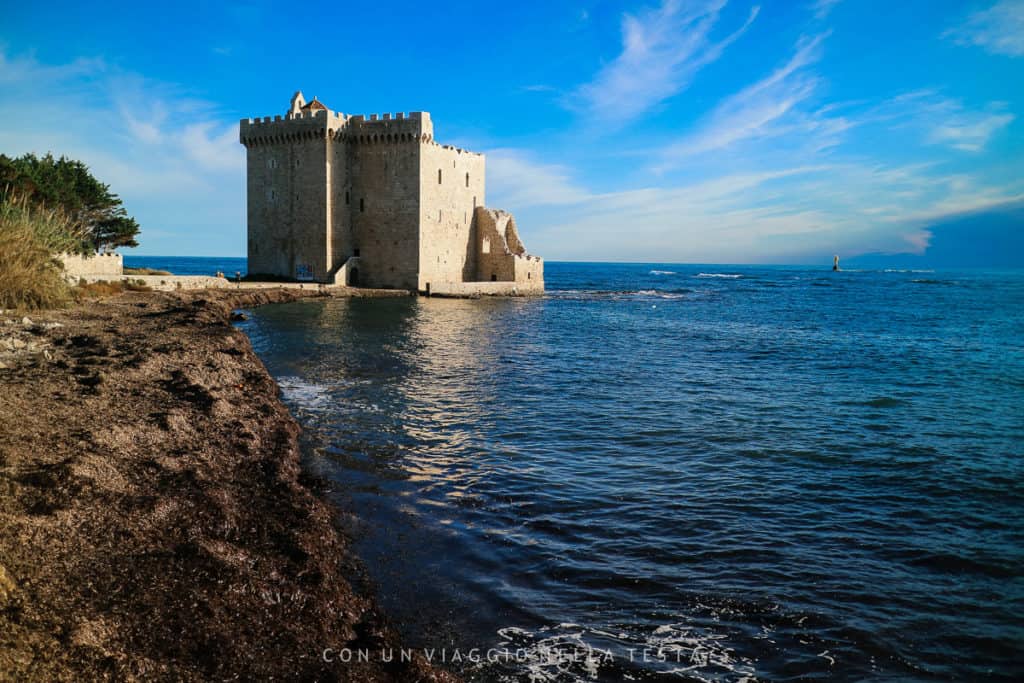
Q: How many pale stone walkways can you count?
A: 1